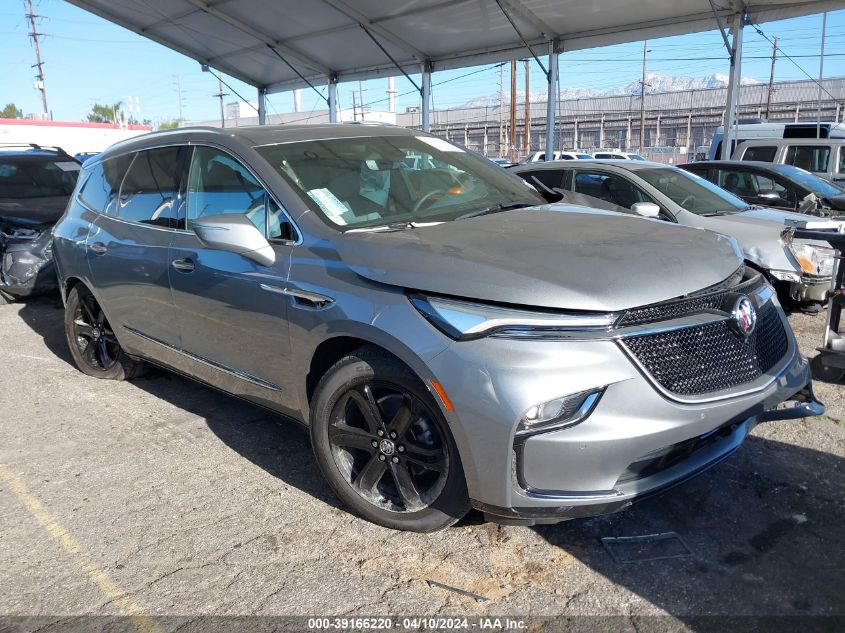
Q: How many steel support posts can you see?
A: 5